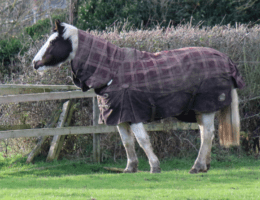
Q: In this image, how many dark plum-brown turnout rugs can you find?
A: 1